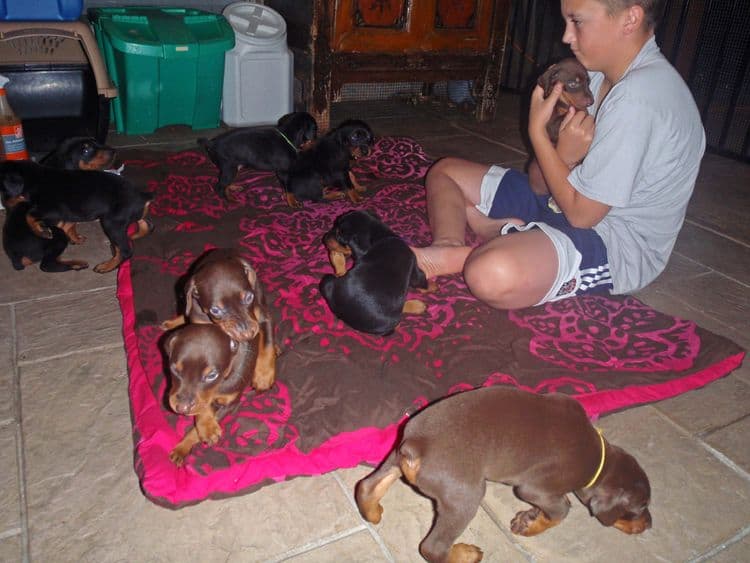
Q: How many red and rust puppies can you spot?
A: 4